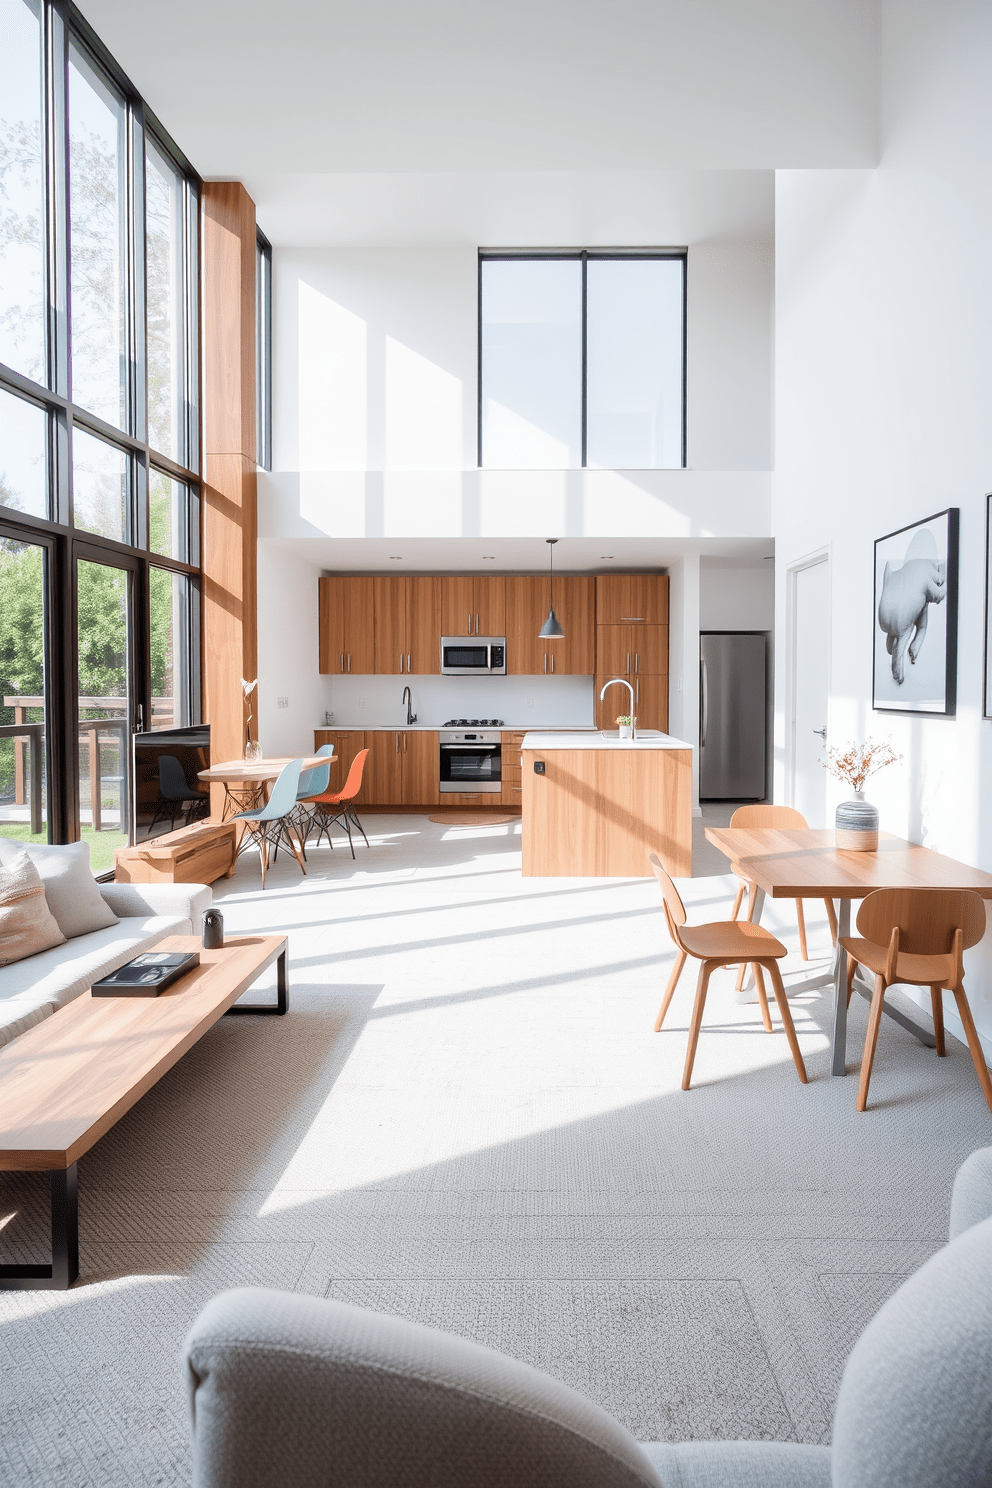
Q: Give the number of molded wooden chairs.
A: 3